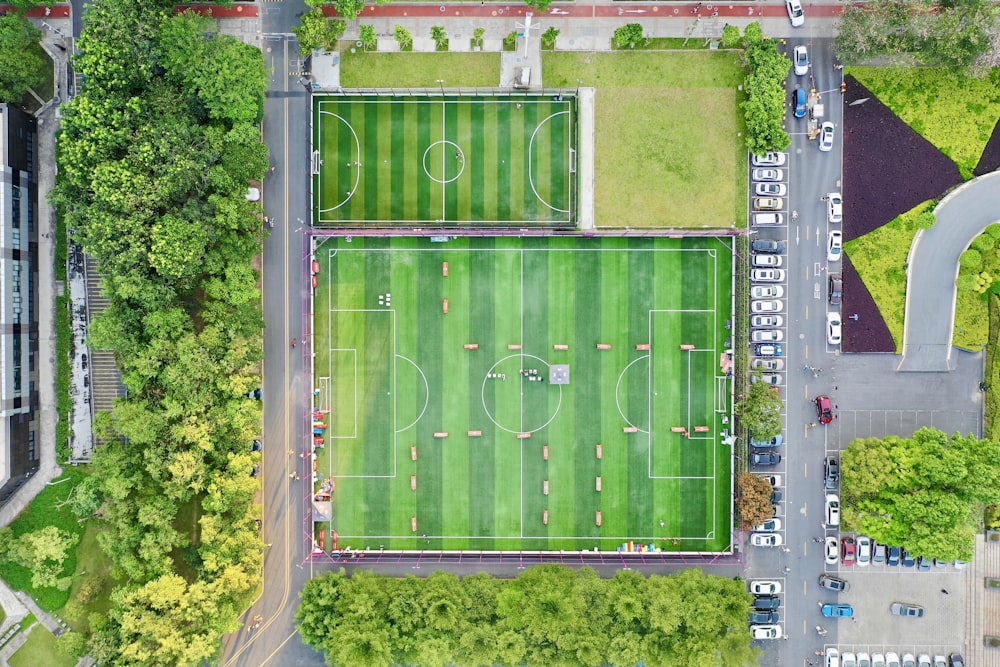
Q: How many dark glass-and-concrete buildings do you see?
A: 1